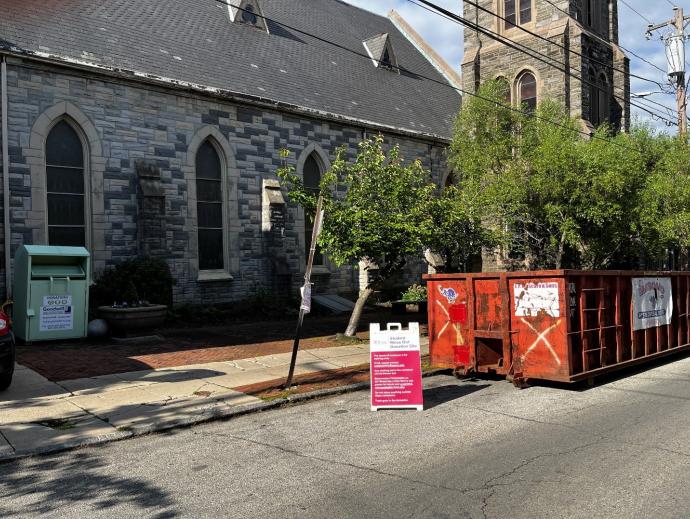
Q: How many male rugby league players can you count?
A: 0